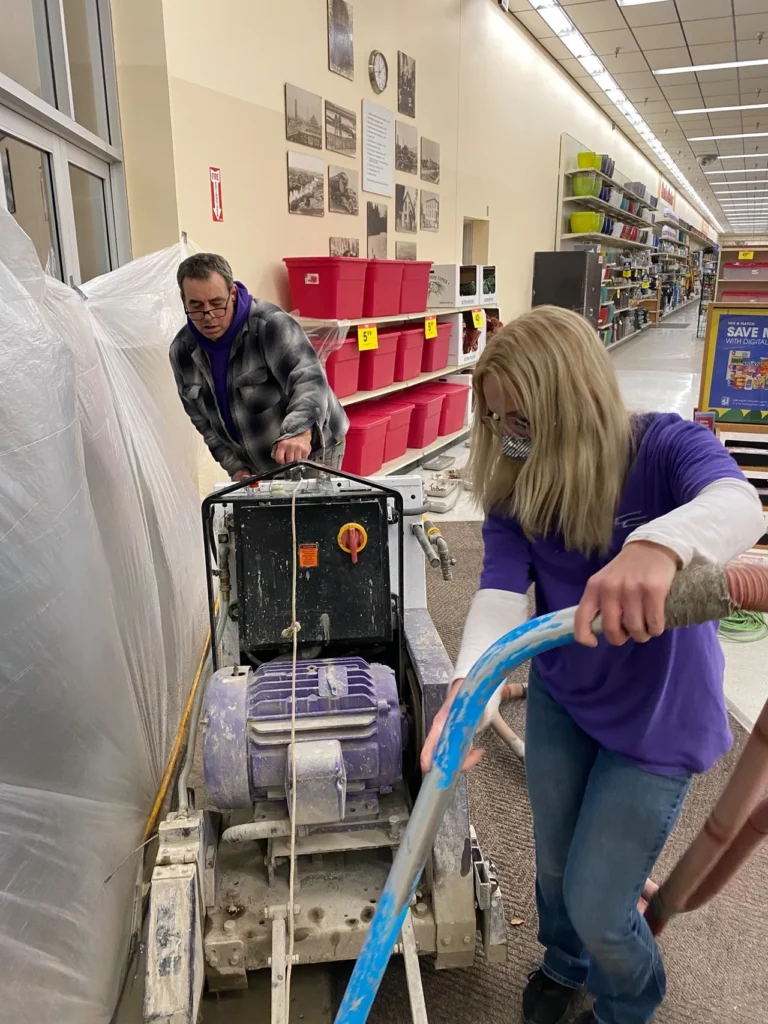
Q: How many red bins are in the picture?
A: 11